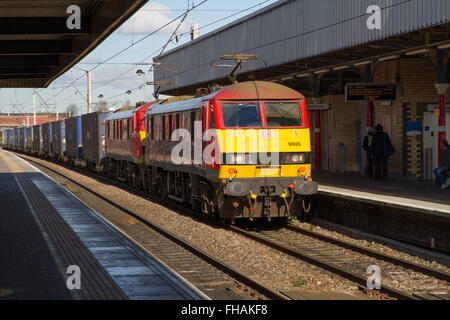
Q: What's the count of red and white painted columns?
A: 3